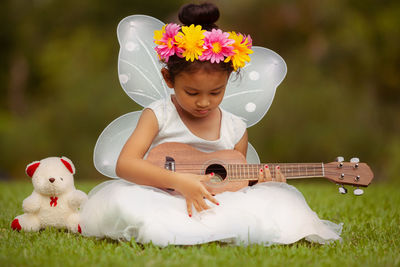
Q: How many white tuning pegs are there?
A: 4